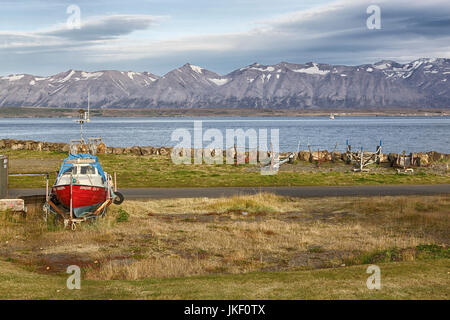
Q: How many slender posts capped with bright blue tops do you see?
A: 3